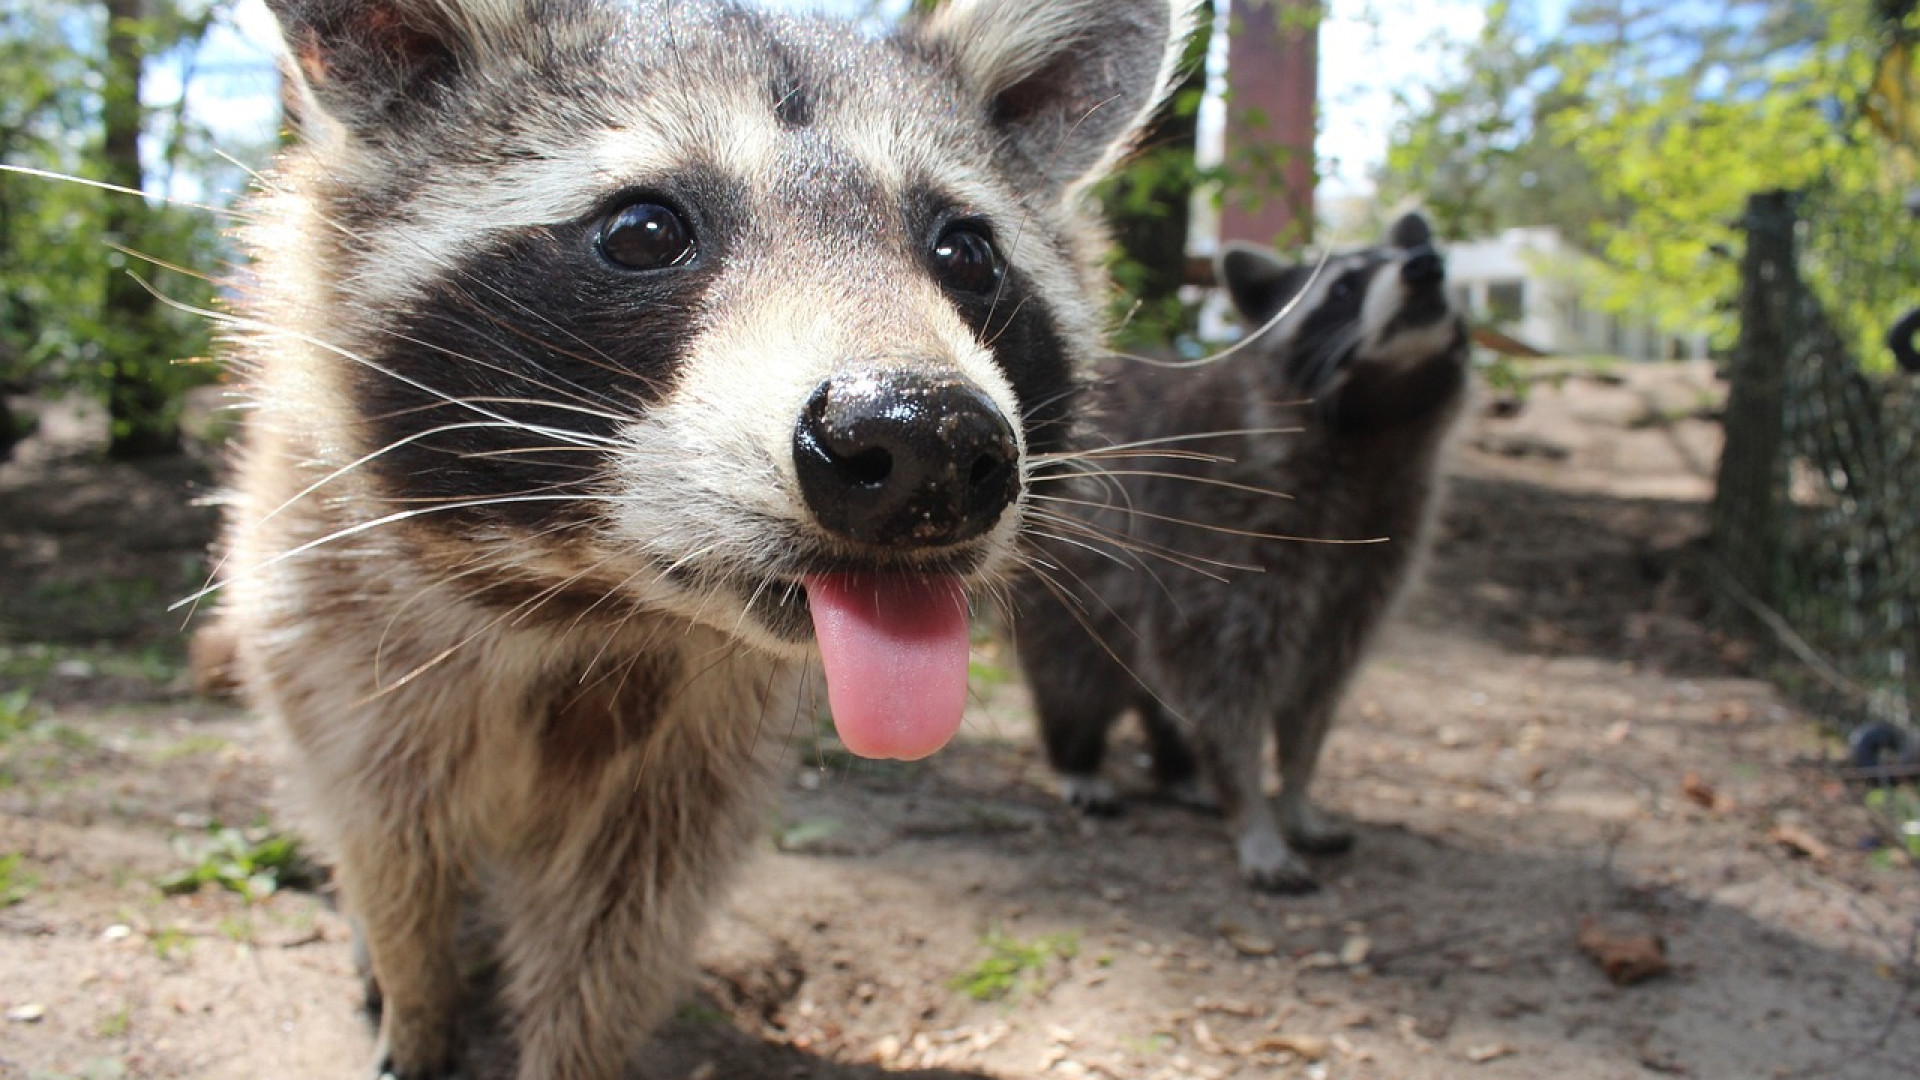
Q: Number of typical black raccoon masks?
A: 2